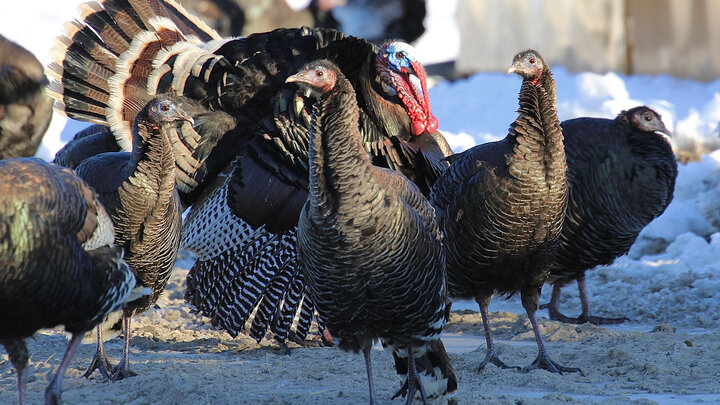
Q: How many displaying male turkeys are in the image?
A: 1